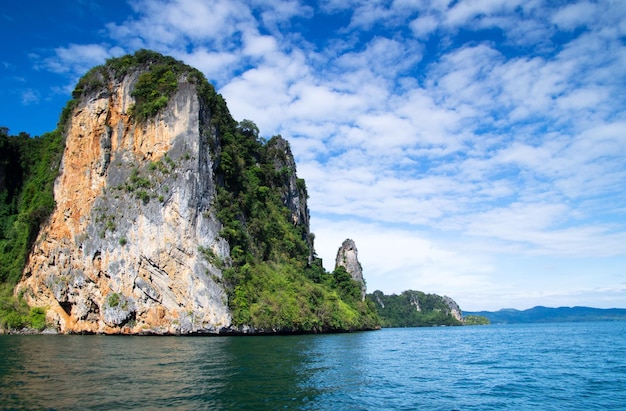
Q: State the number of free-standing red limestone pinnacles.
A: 0